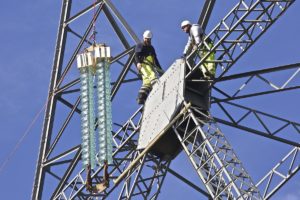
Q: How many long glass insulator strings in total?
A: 2